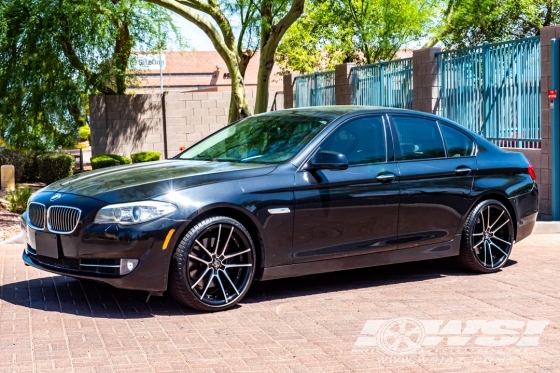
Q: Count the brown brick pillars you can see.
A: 4